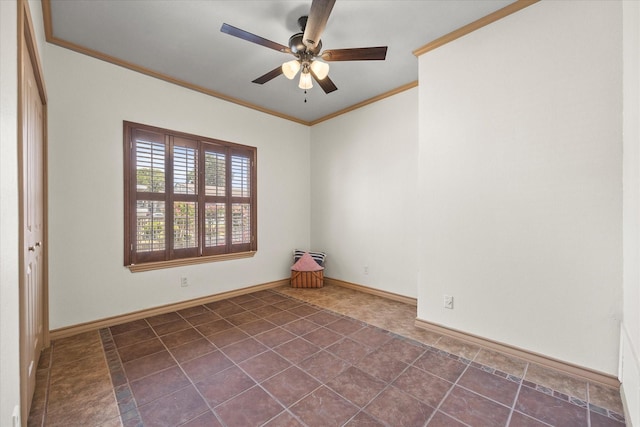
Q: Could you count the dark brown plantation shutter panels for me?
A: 4